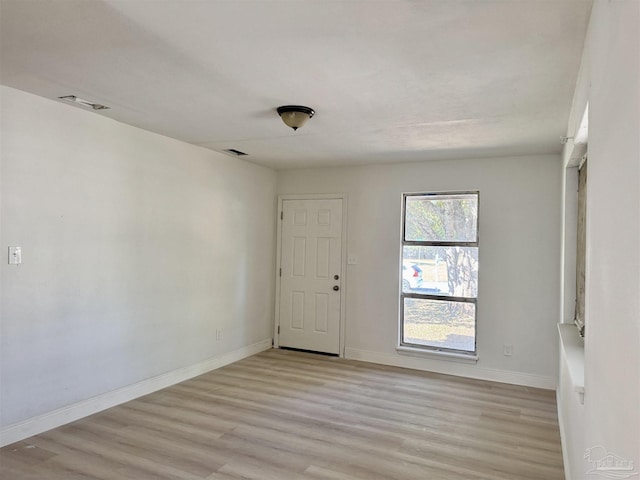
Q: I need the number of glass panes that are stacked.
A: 3